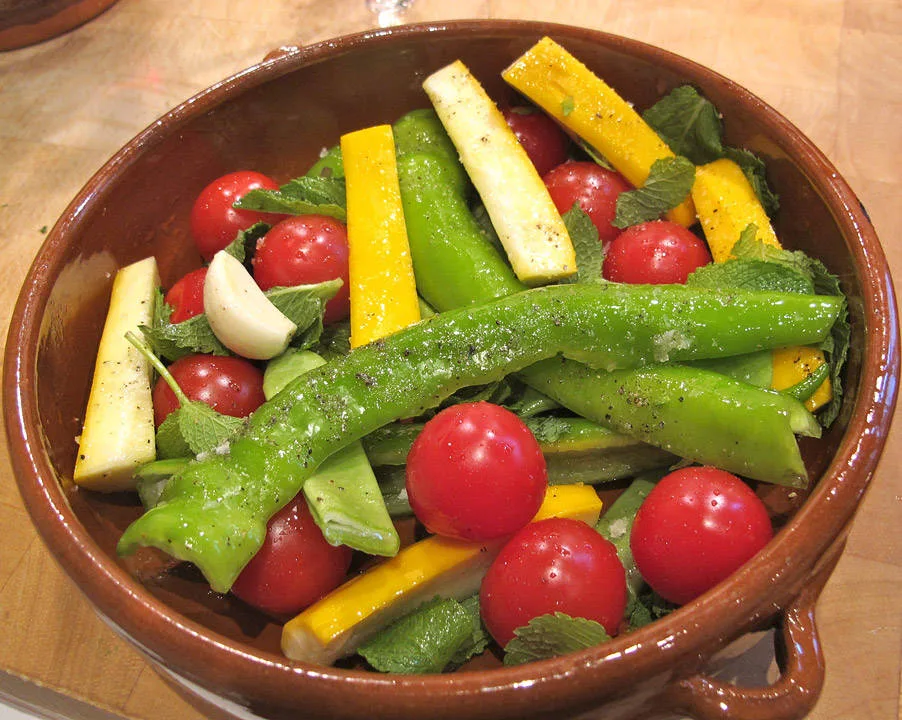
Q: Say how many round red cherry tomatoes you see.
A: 11